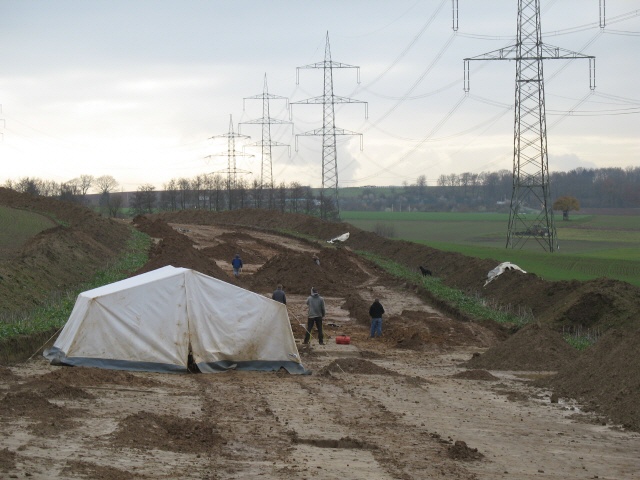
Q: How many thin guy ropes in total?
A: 2